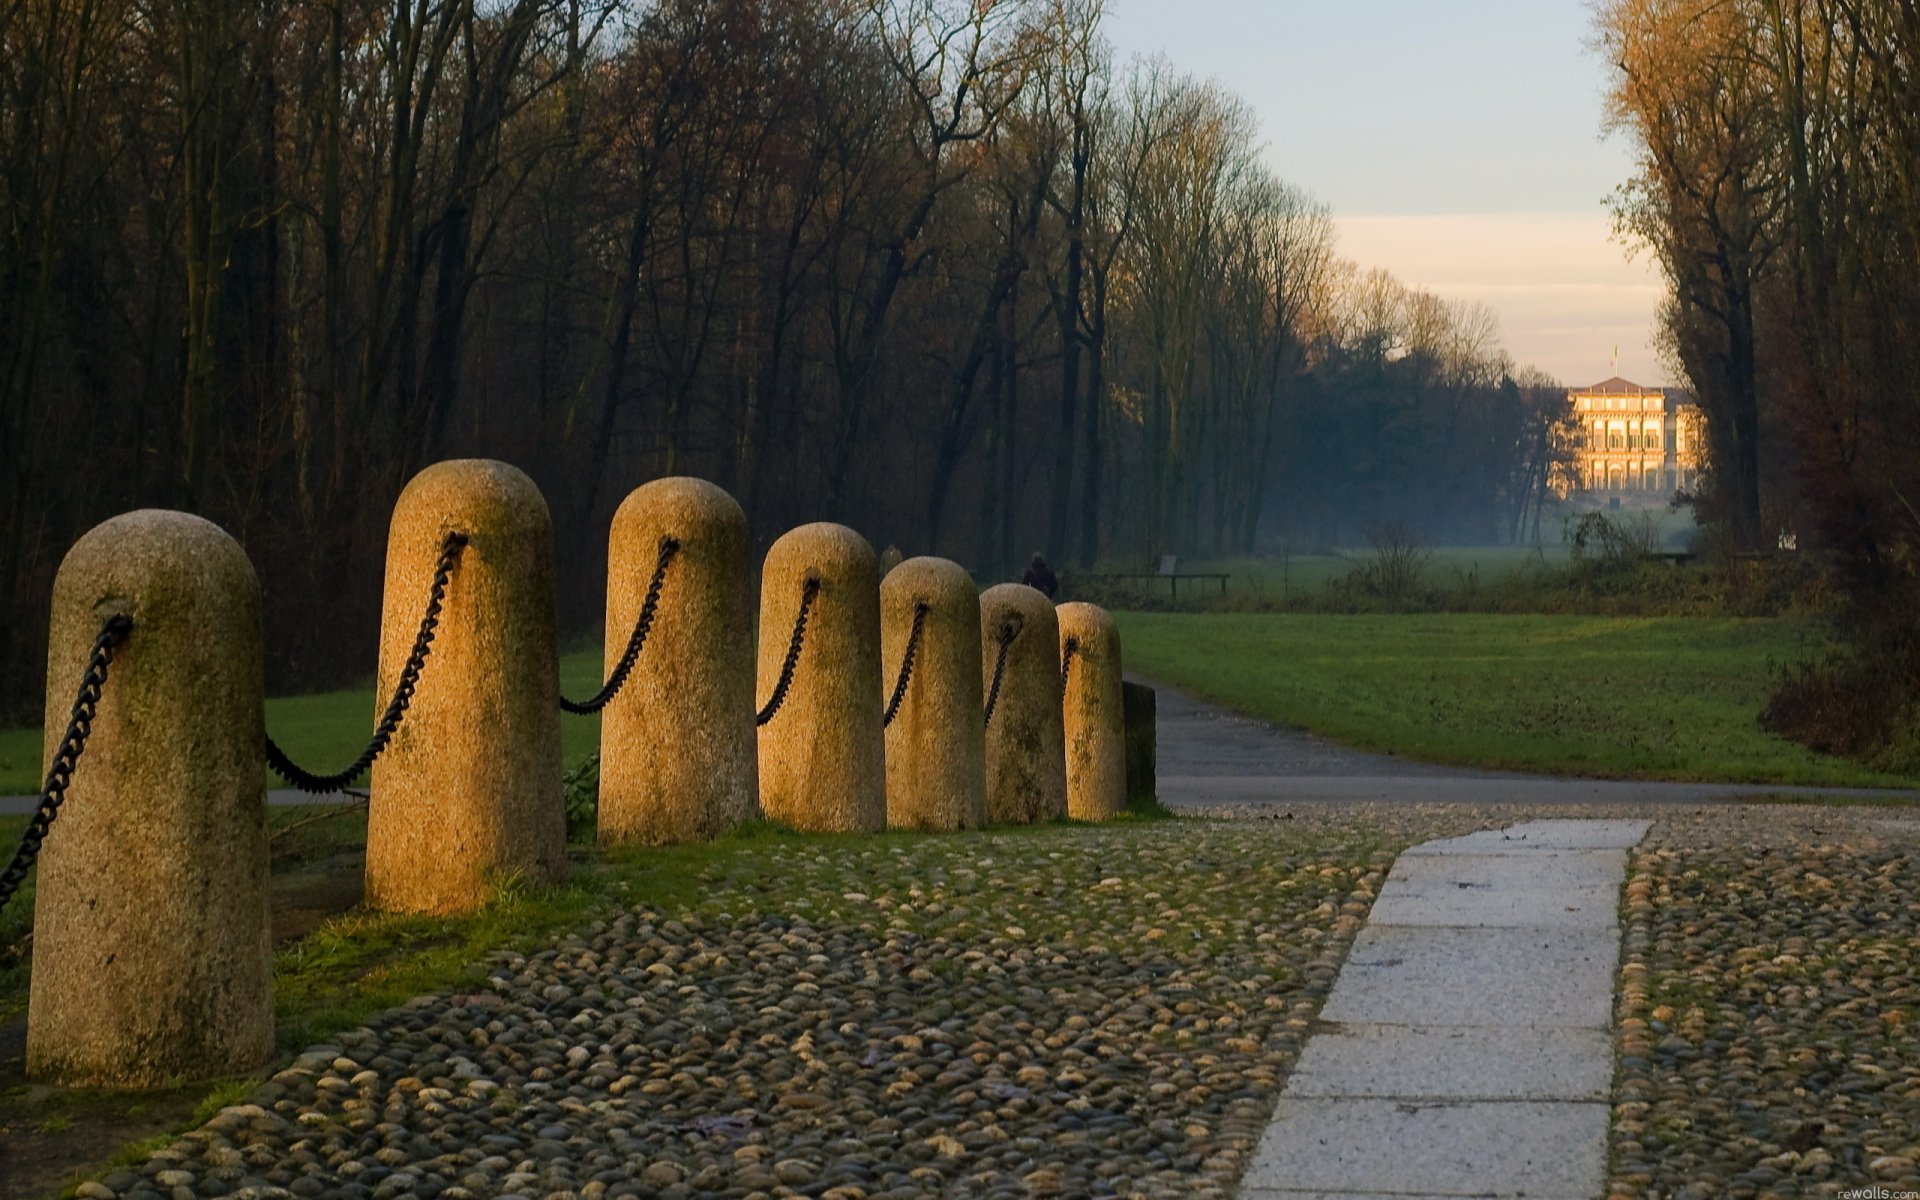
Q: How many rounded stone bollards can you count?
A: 7